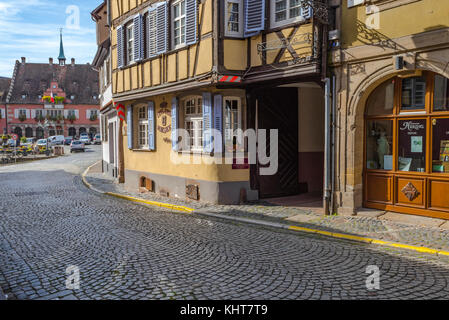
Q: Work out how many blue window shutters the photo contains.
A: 11